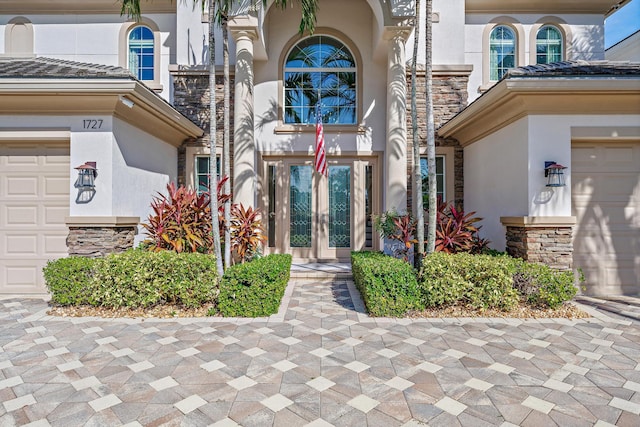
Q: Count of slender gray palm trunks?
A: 4